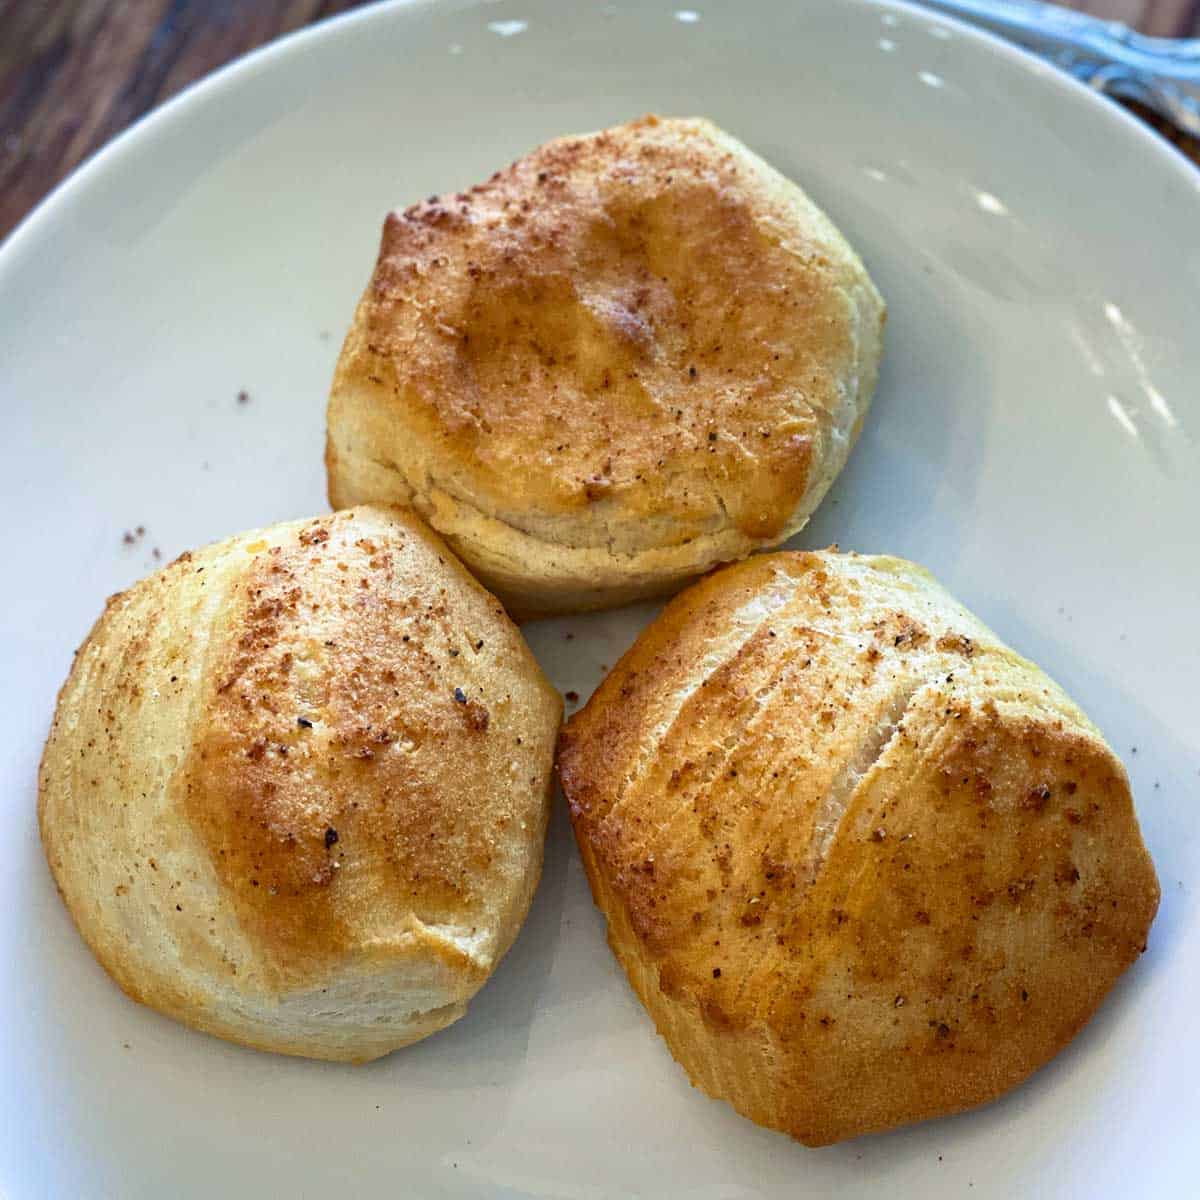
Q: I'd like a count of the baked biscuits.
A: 3